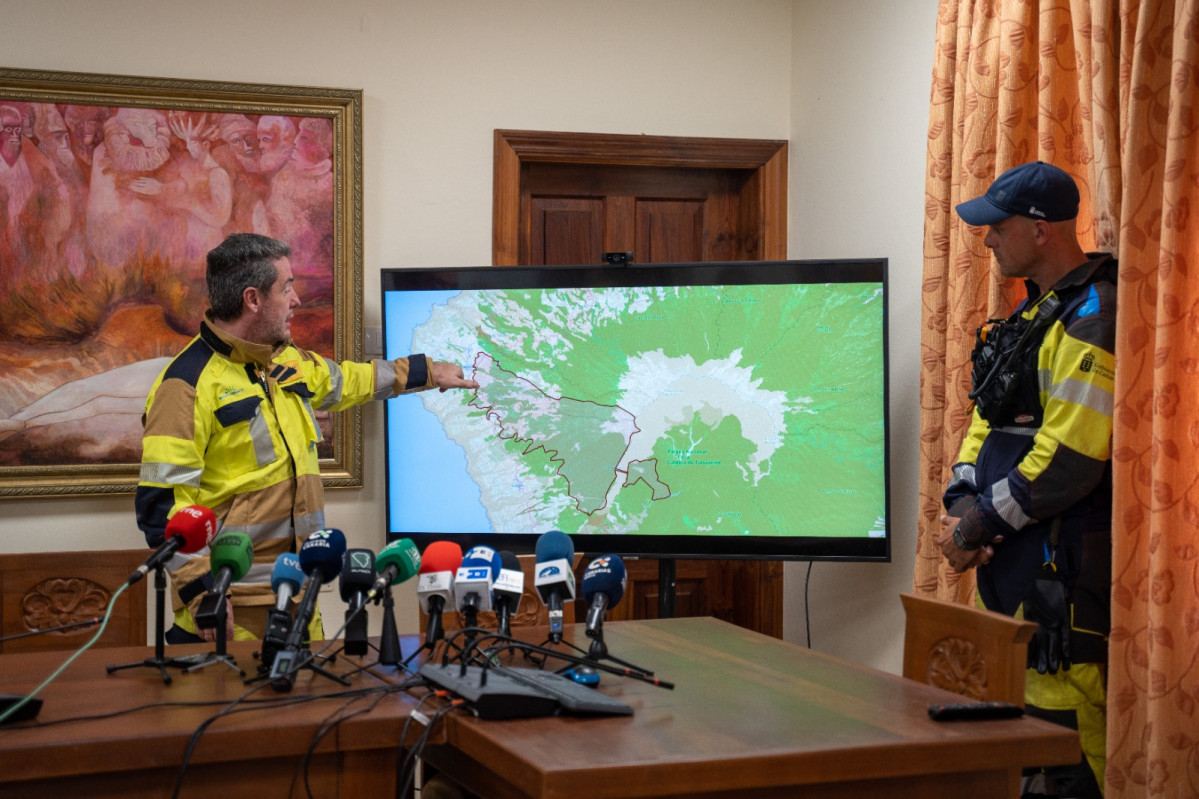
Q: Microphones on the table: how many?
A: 11